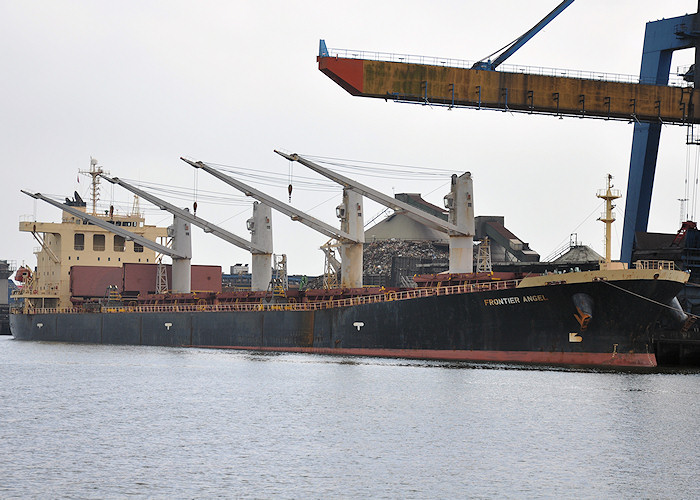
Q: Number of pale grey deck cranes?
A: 4